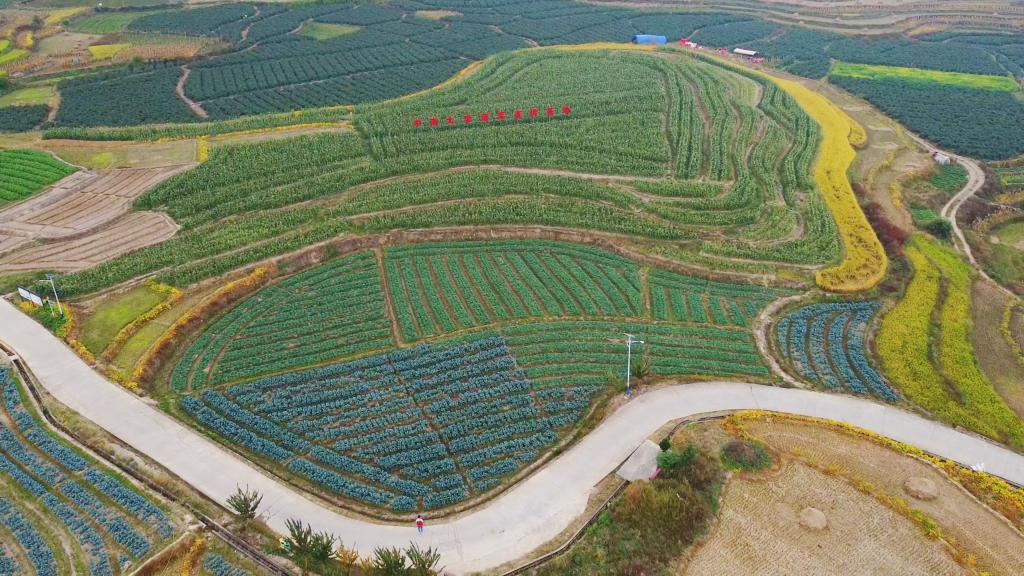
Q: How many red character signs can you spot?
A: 10